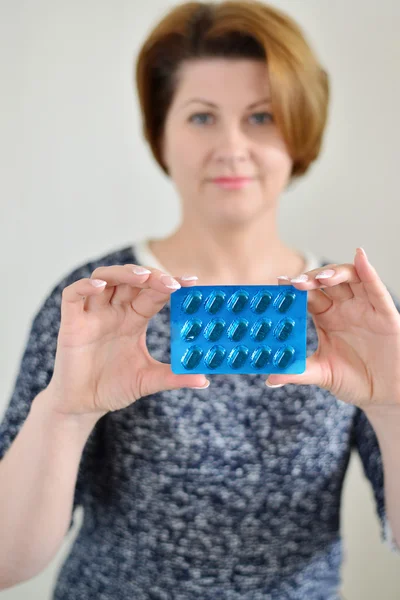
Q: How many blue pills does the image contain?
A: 15